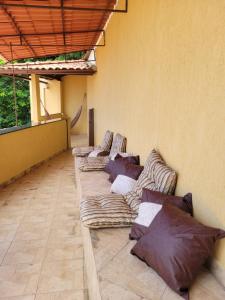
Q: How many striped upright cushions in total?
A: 3